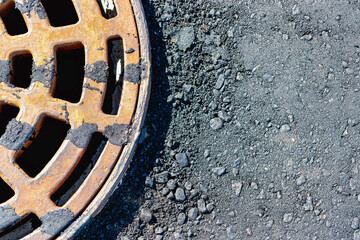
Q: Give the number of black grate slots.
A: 11